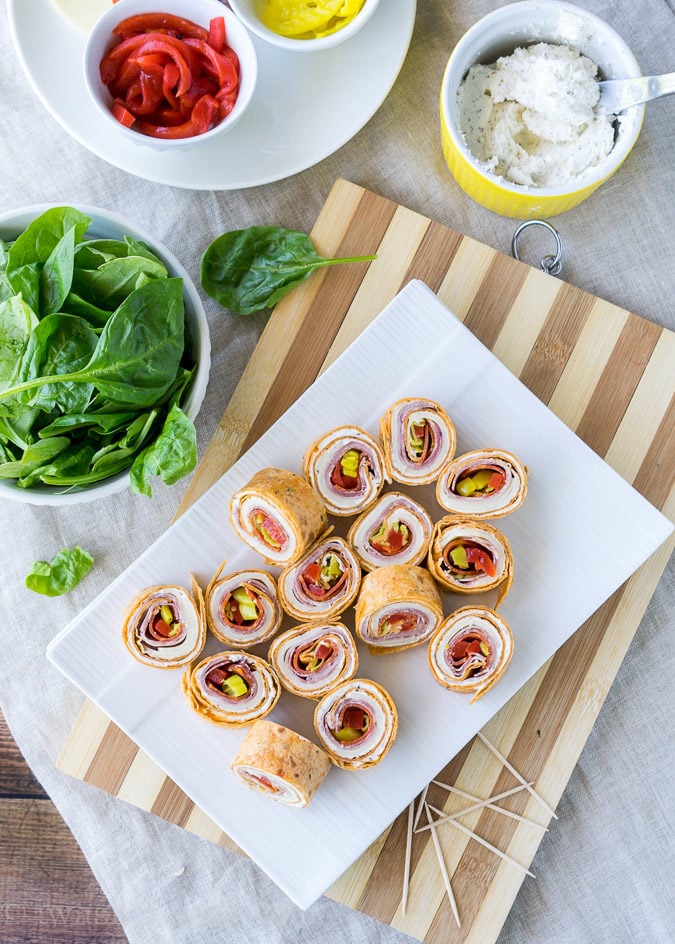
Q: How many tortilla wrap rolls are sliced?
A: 15